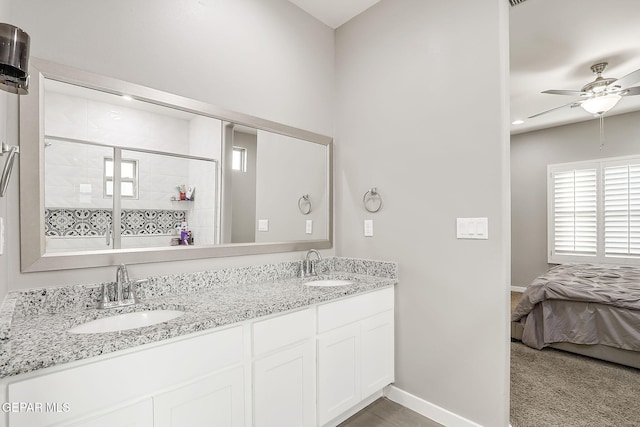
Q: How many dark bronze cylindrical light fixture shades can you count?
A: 1